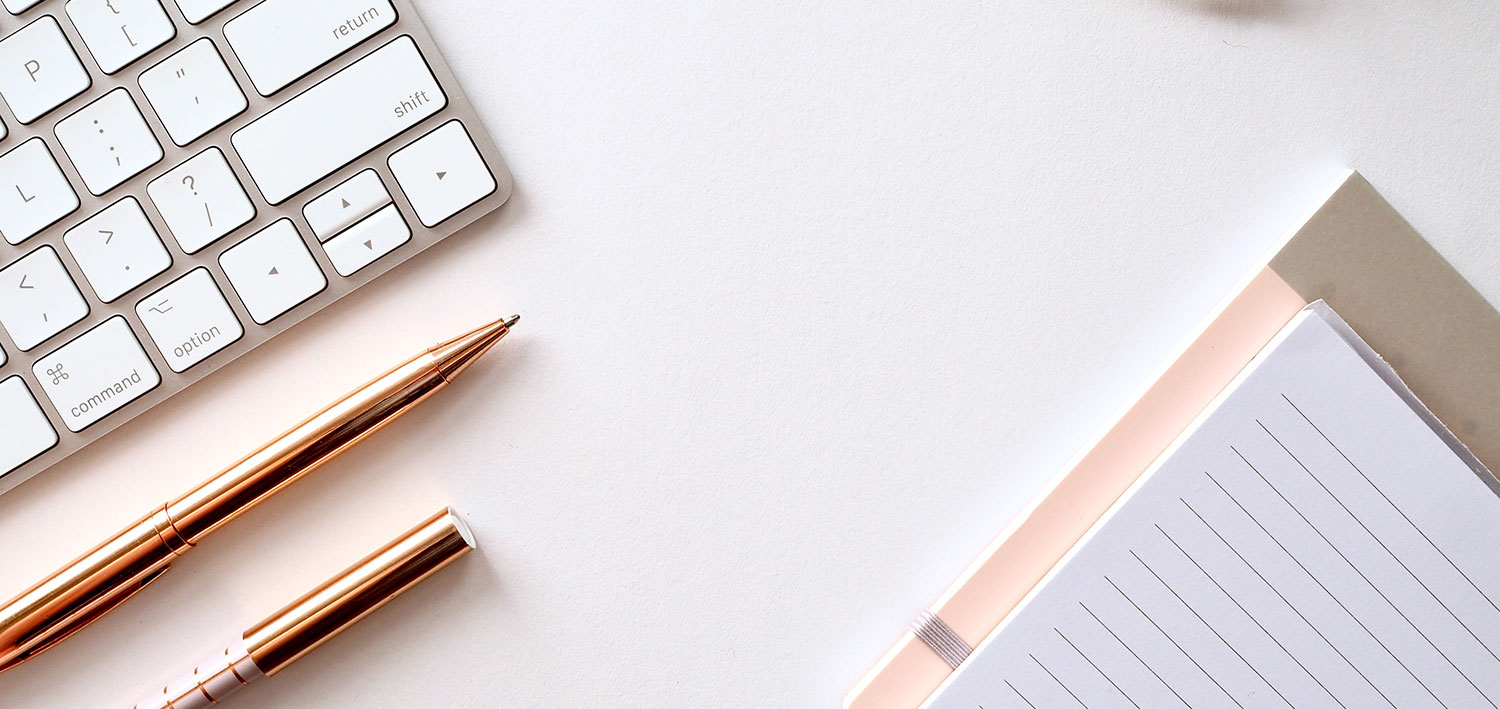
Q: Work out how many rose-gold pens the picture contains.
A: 2